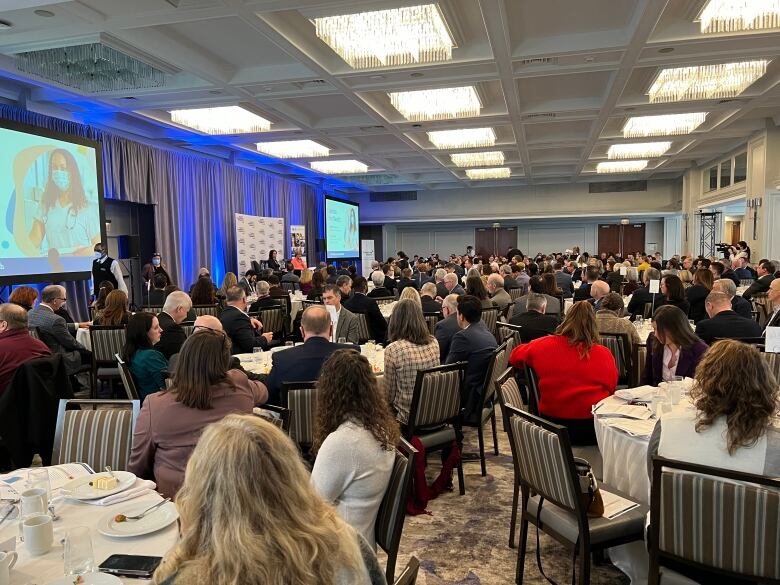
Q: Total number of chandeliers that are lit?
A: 13